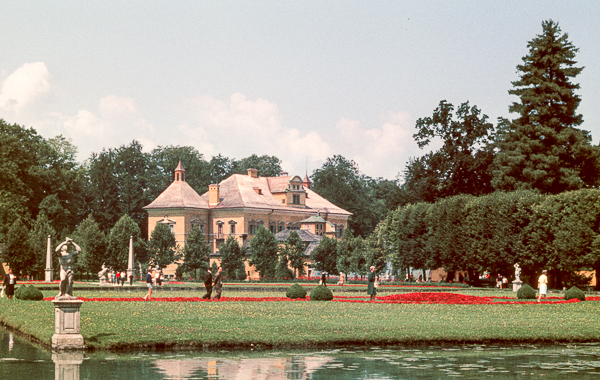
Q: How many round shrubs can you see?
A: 6